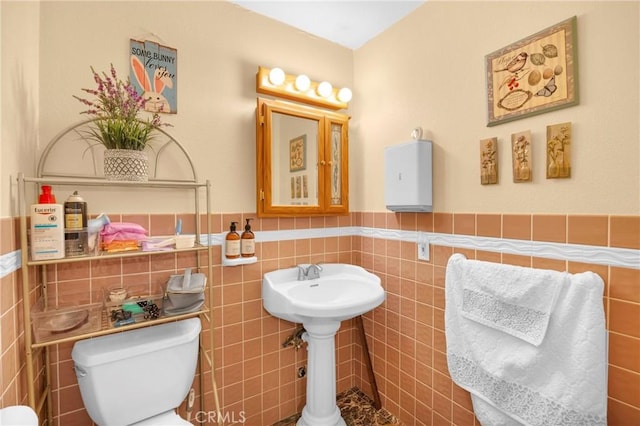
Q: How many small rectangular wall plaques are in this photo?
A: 3